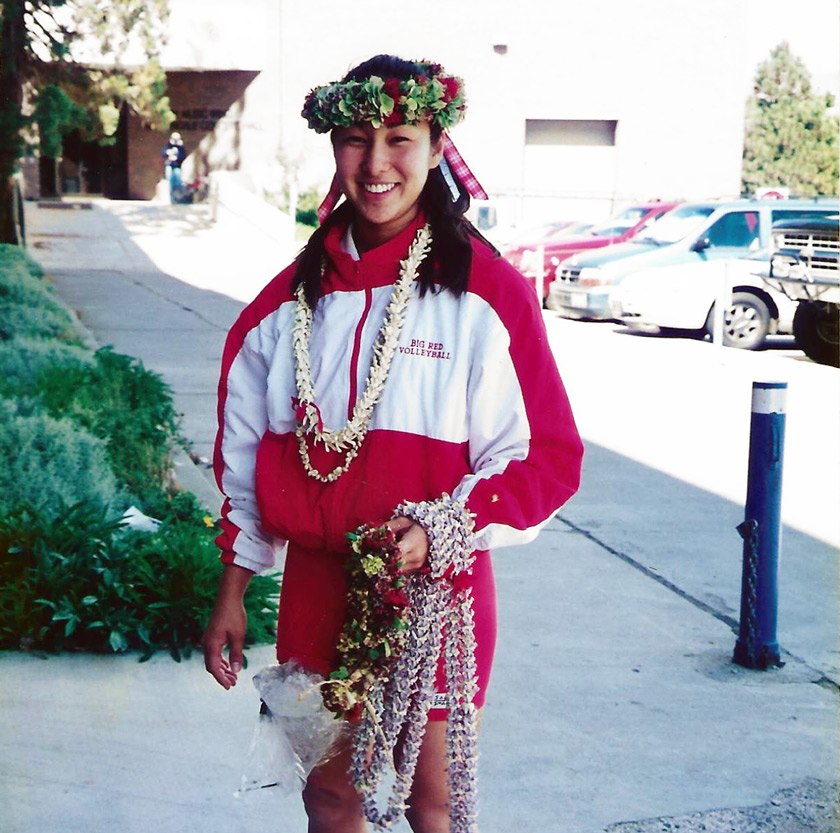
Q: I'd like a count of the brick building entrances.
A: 1